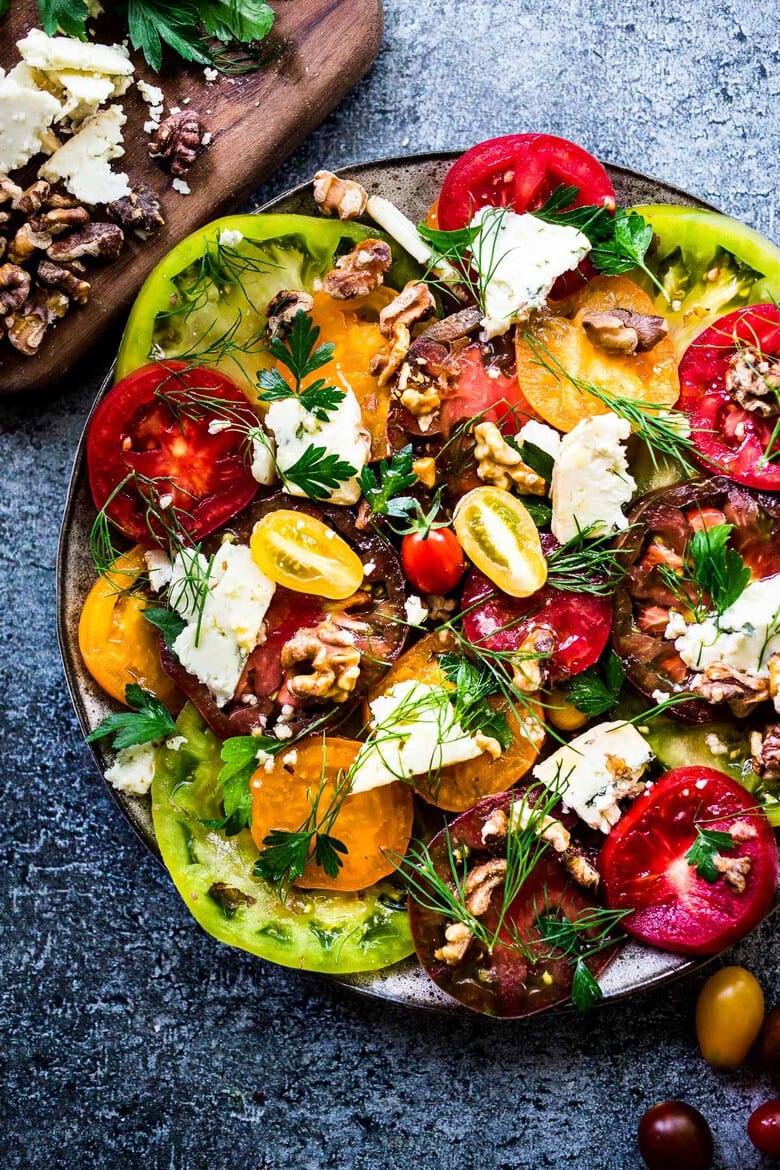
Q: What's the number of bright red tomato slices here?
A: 5